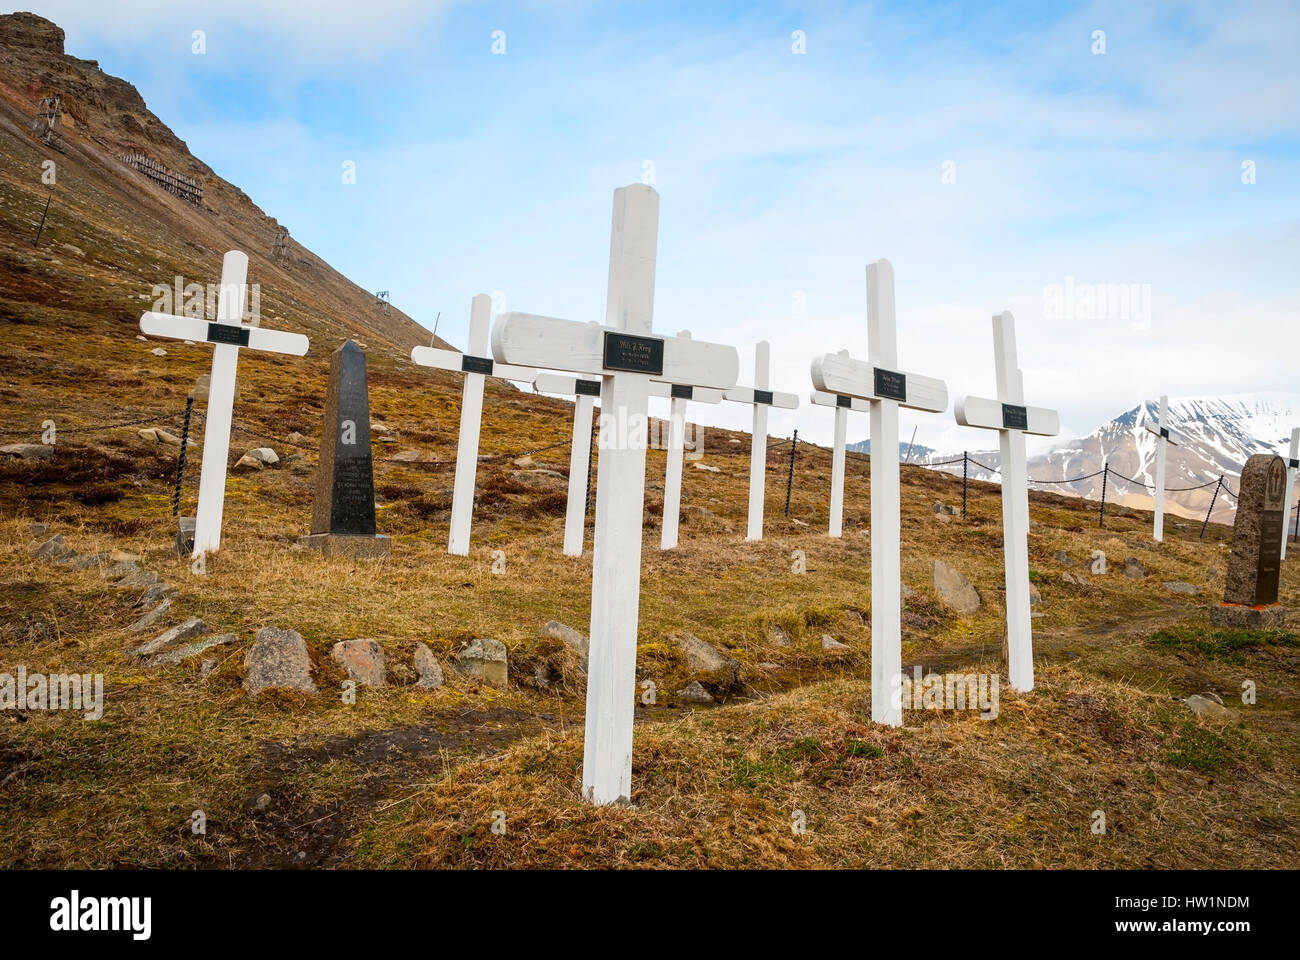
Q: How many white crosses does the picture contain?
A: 11